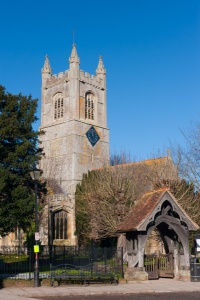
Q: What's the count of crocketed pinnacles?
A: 3